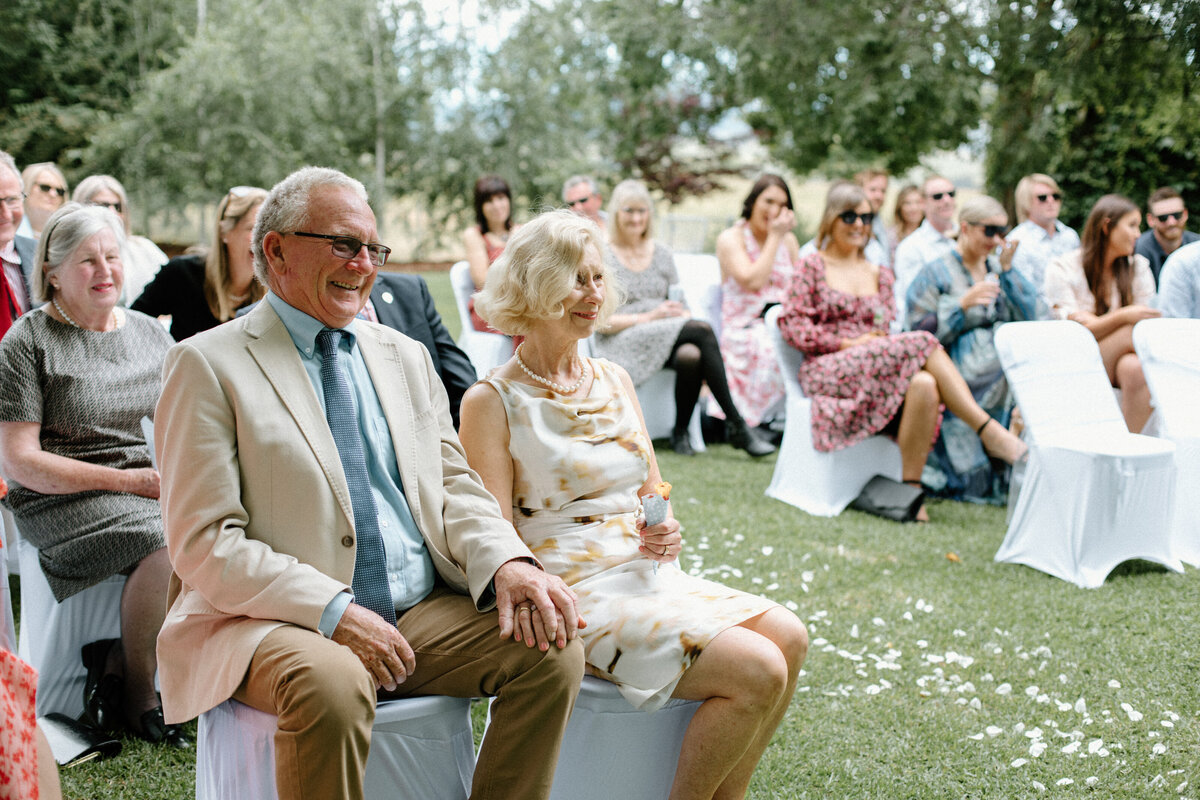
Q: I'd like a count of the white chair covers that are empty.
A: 2